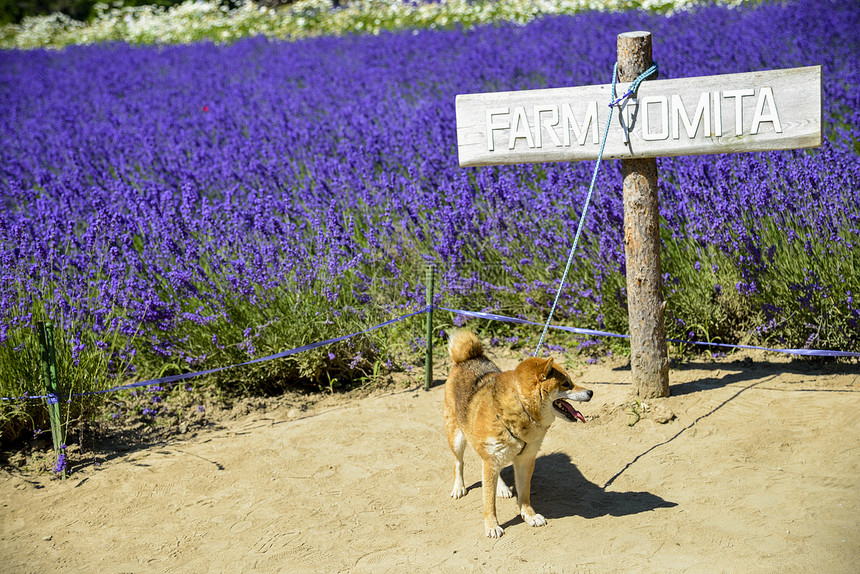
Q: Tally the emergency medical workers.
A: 0